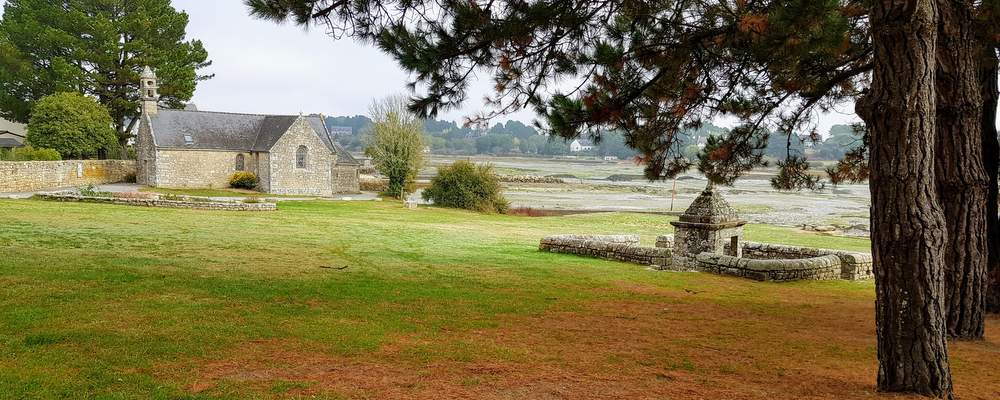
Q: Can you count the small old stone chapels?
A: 1